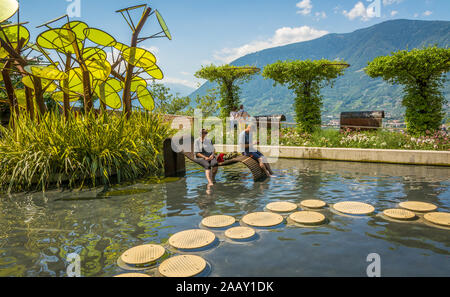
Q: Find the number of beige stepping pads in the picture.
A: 14